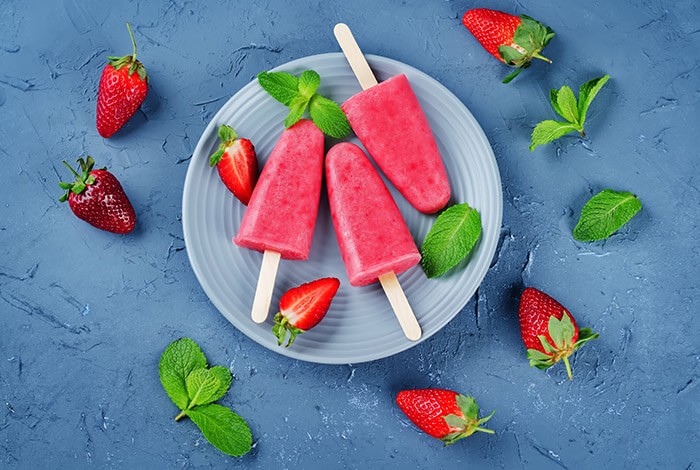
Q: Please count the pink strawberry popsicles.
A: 3